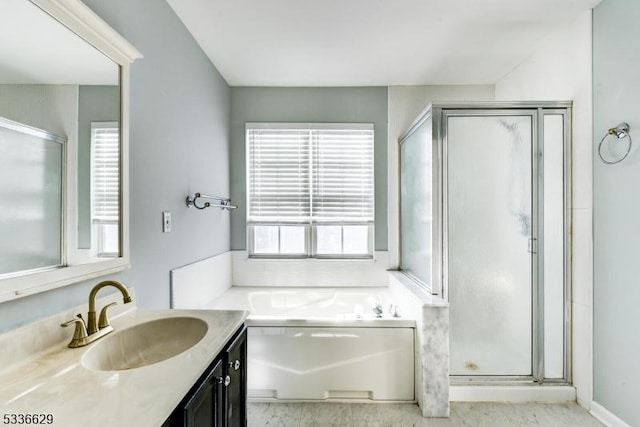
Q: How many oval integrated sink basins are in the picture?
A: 1